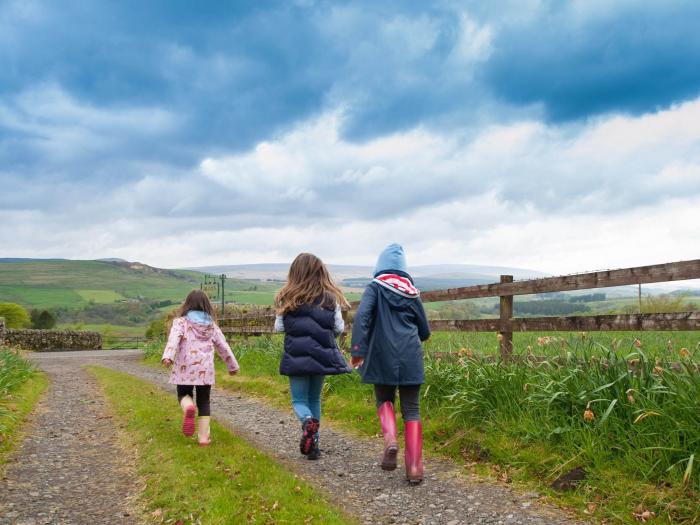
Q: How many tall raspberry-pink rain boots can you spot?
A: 2